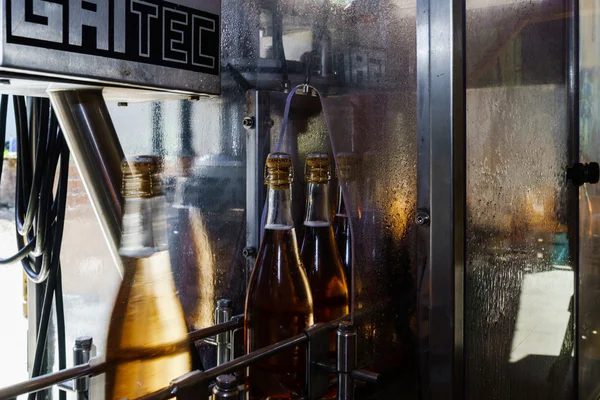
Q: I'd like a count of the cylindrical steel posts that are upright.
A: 4